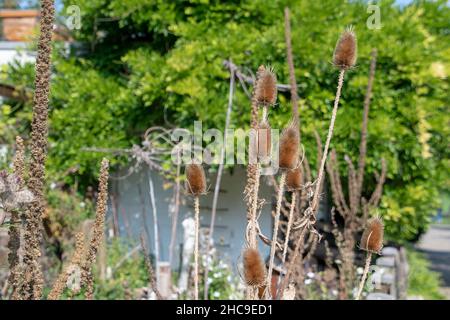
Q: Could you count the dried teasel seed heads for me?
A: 8